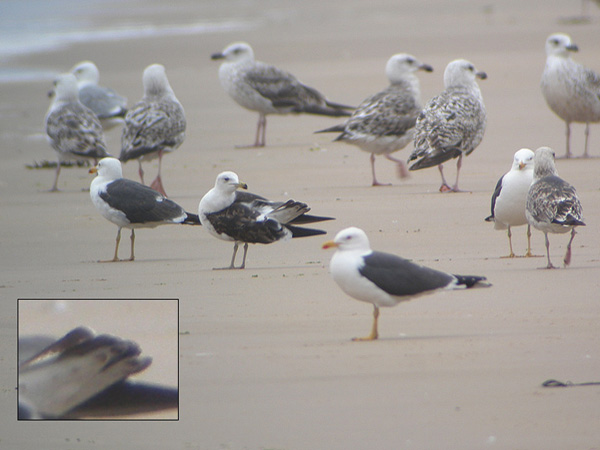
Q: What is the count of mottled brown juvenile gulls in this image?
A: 7